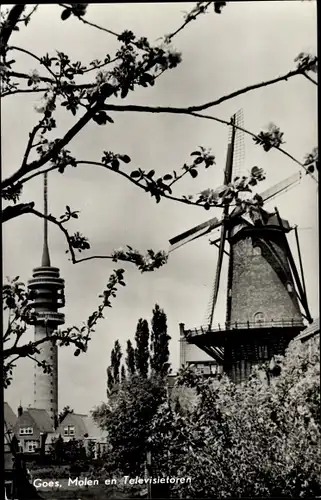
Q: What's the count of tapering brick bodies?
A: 1